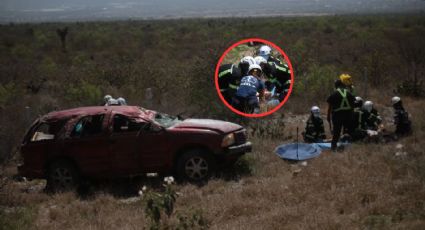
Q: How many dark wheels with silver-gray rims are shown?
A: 2